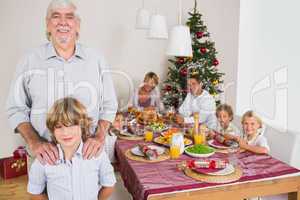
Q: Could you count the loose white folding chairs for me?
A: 0